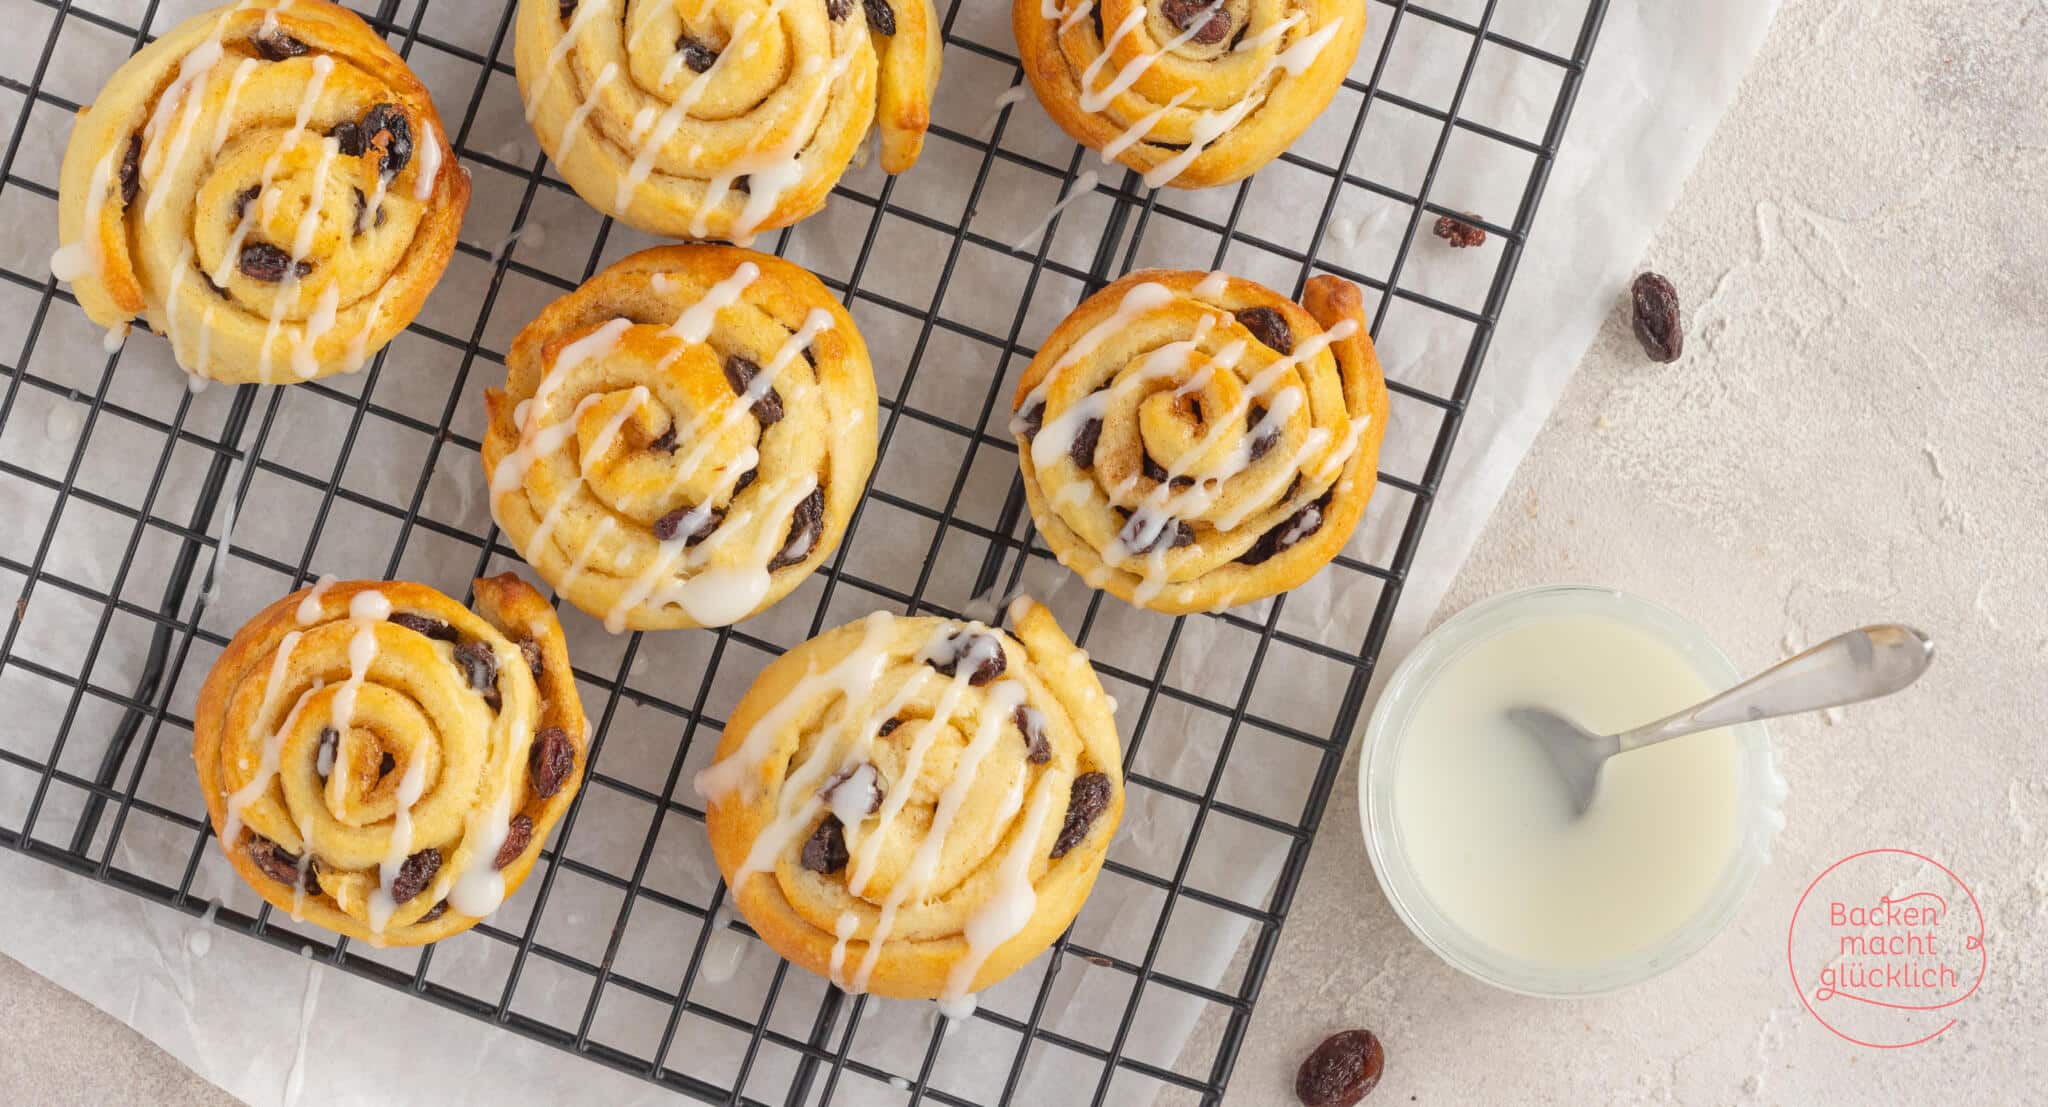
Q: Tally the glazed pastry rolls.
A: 7